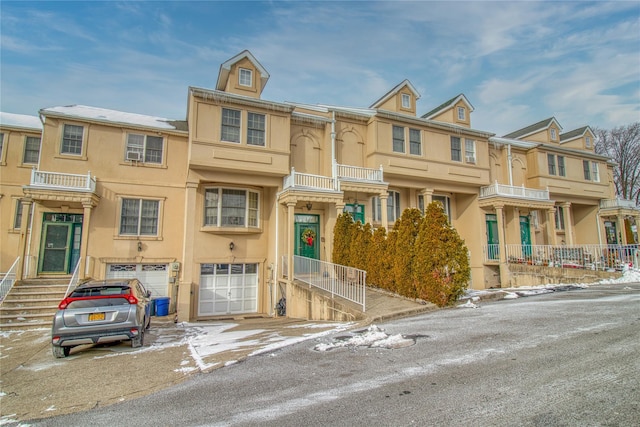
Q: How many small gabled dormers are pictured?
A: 5